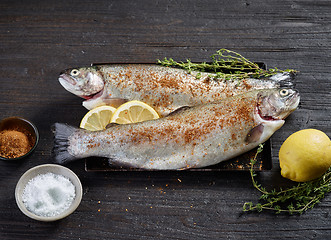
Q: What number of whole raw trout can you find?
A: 2